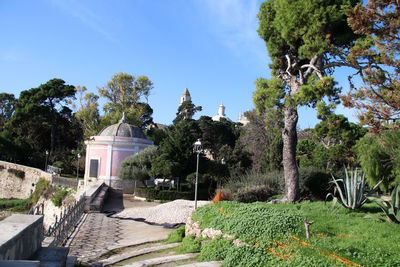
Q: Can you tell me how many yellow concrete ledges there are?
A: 0